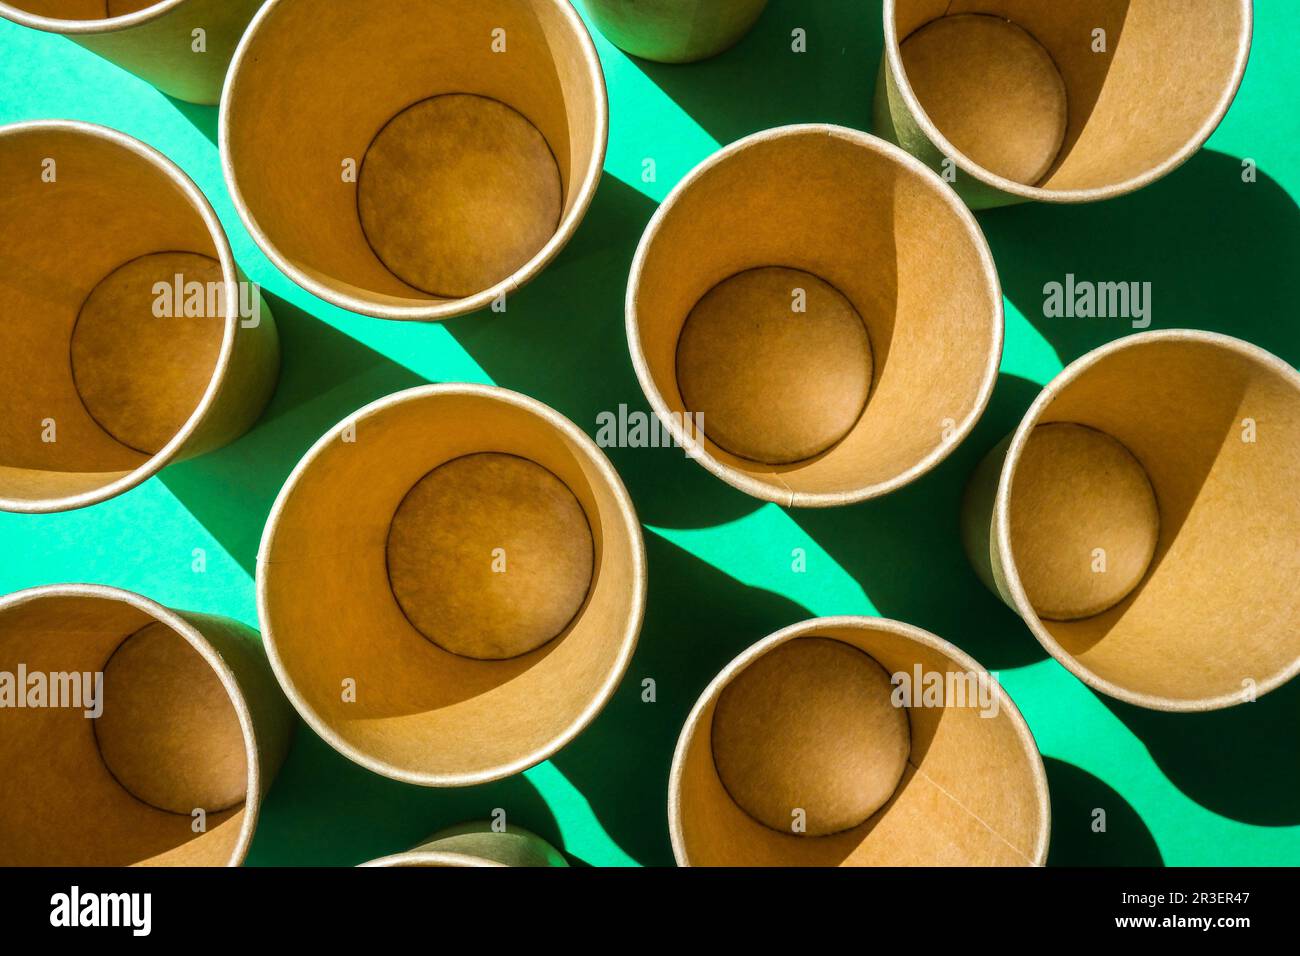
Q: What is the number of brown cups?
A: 11